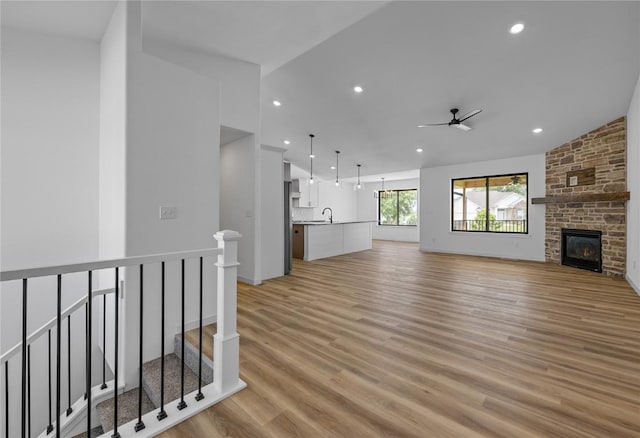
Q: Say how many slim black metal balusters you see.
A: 14